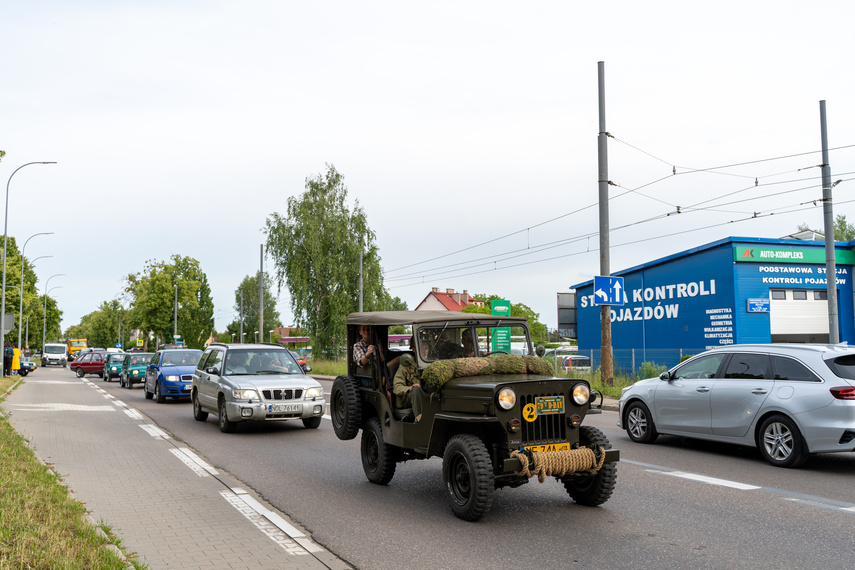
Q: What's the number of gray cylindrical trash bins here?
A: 0